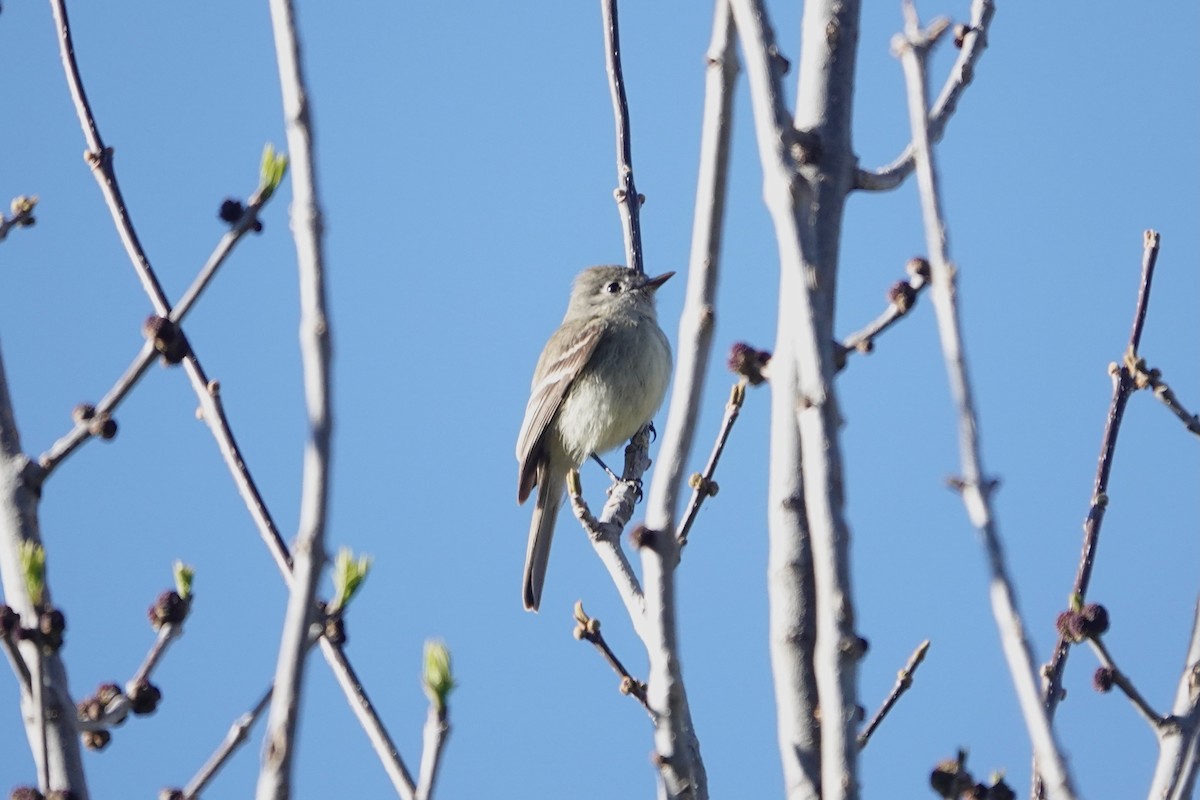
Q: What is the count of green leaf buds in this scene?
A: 5